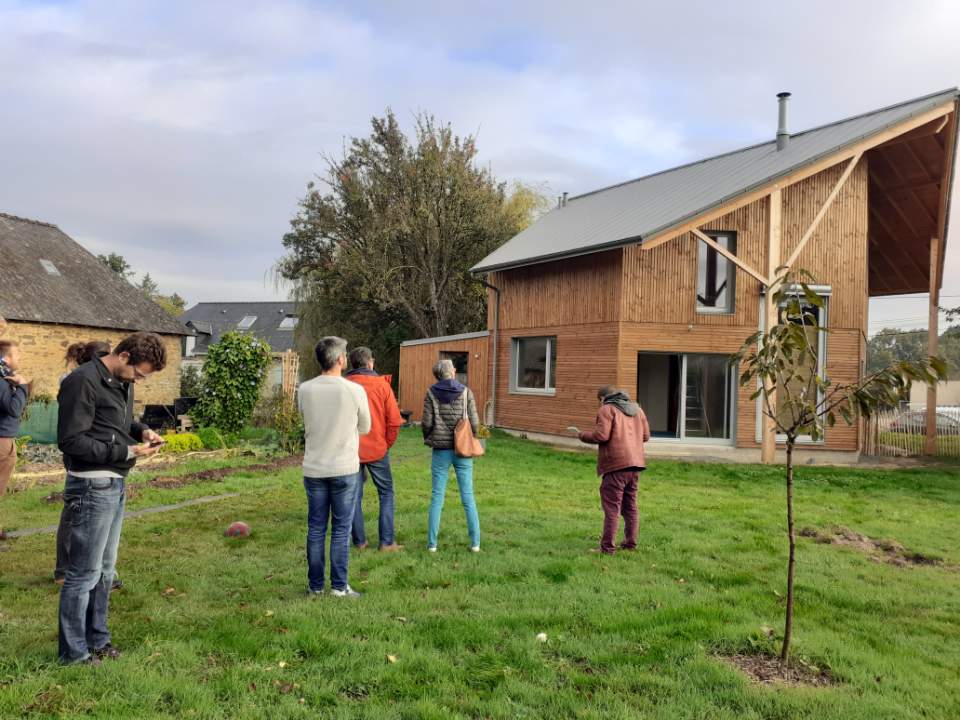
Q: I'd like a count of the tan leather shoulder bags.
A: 1